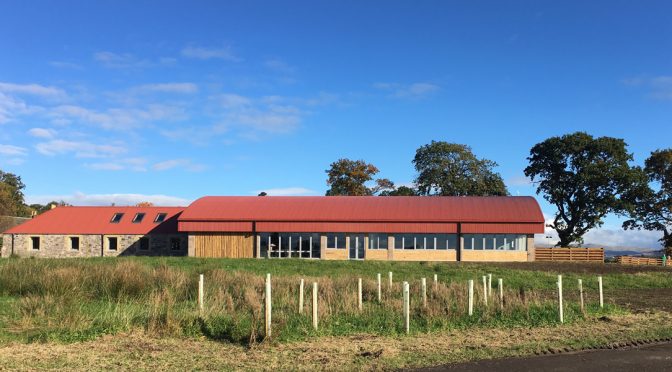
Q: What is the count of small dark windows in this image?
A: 8